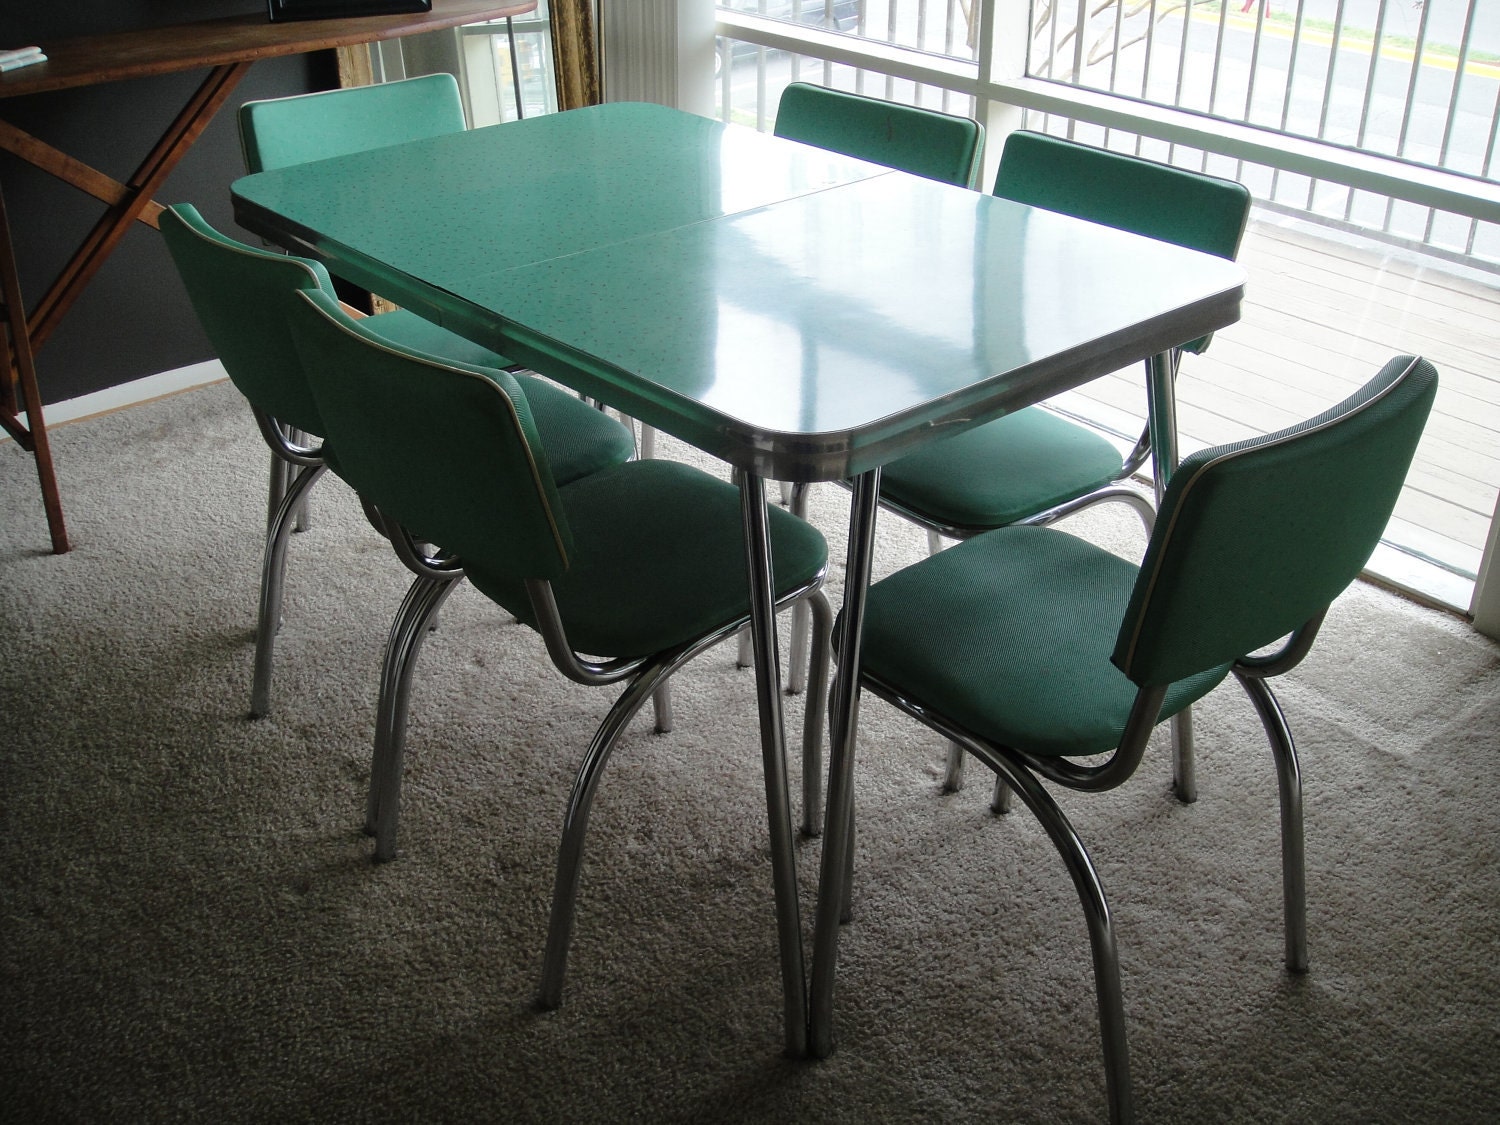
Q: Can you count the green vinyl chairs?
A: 6